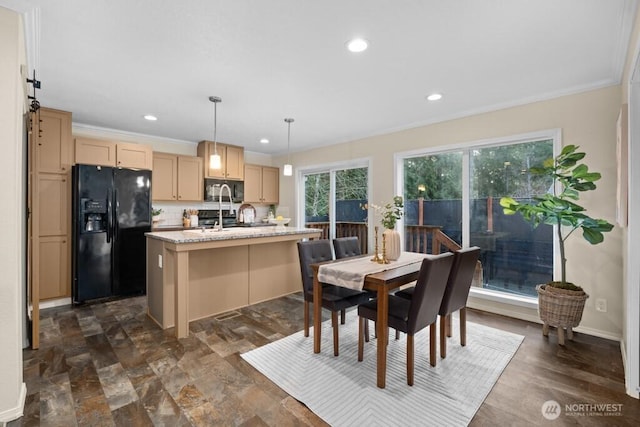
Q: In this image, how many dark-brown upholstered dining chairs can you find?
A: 4